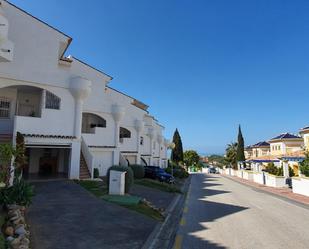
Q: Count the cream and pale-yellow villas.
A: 4